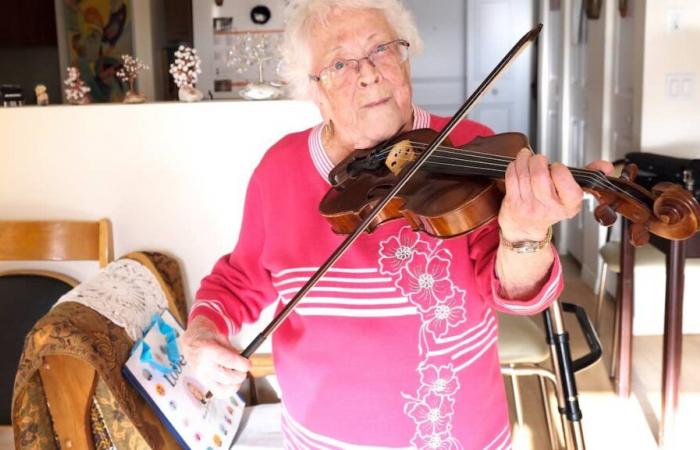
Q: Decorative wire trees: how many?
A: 4